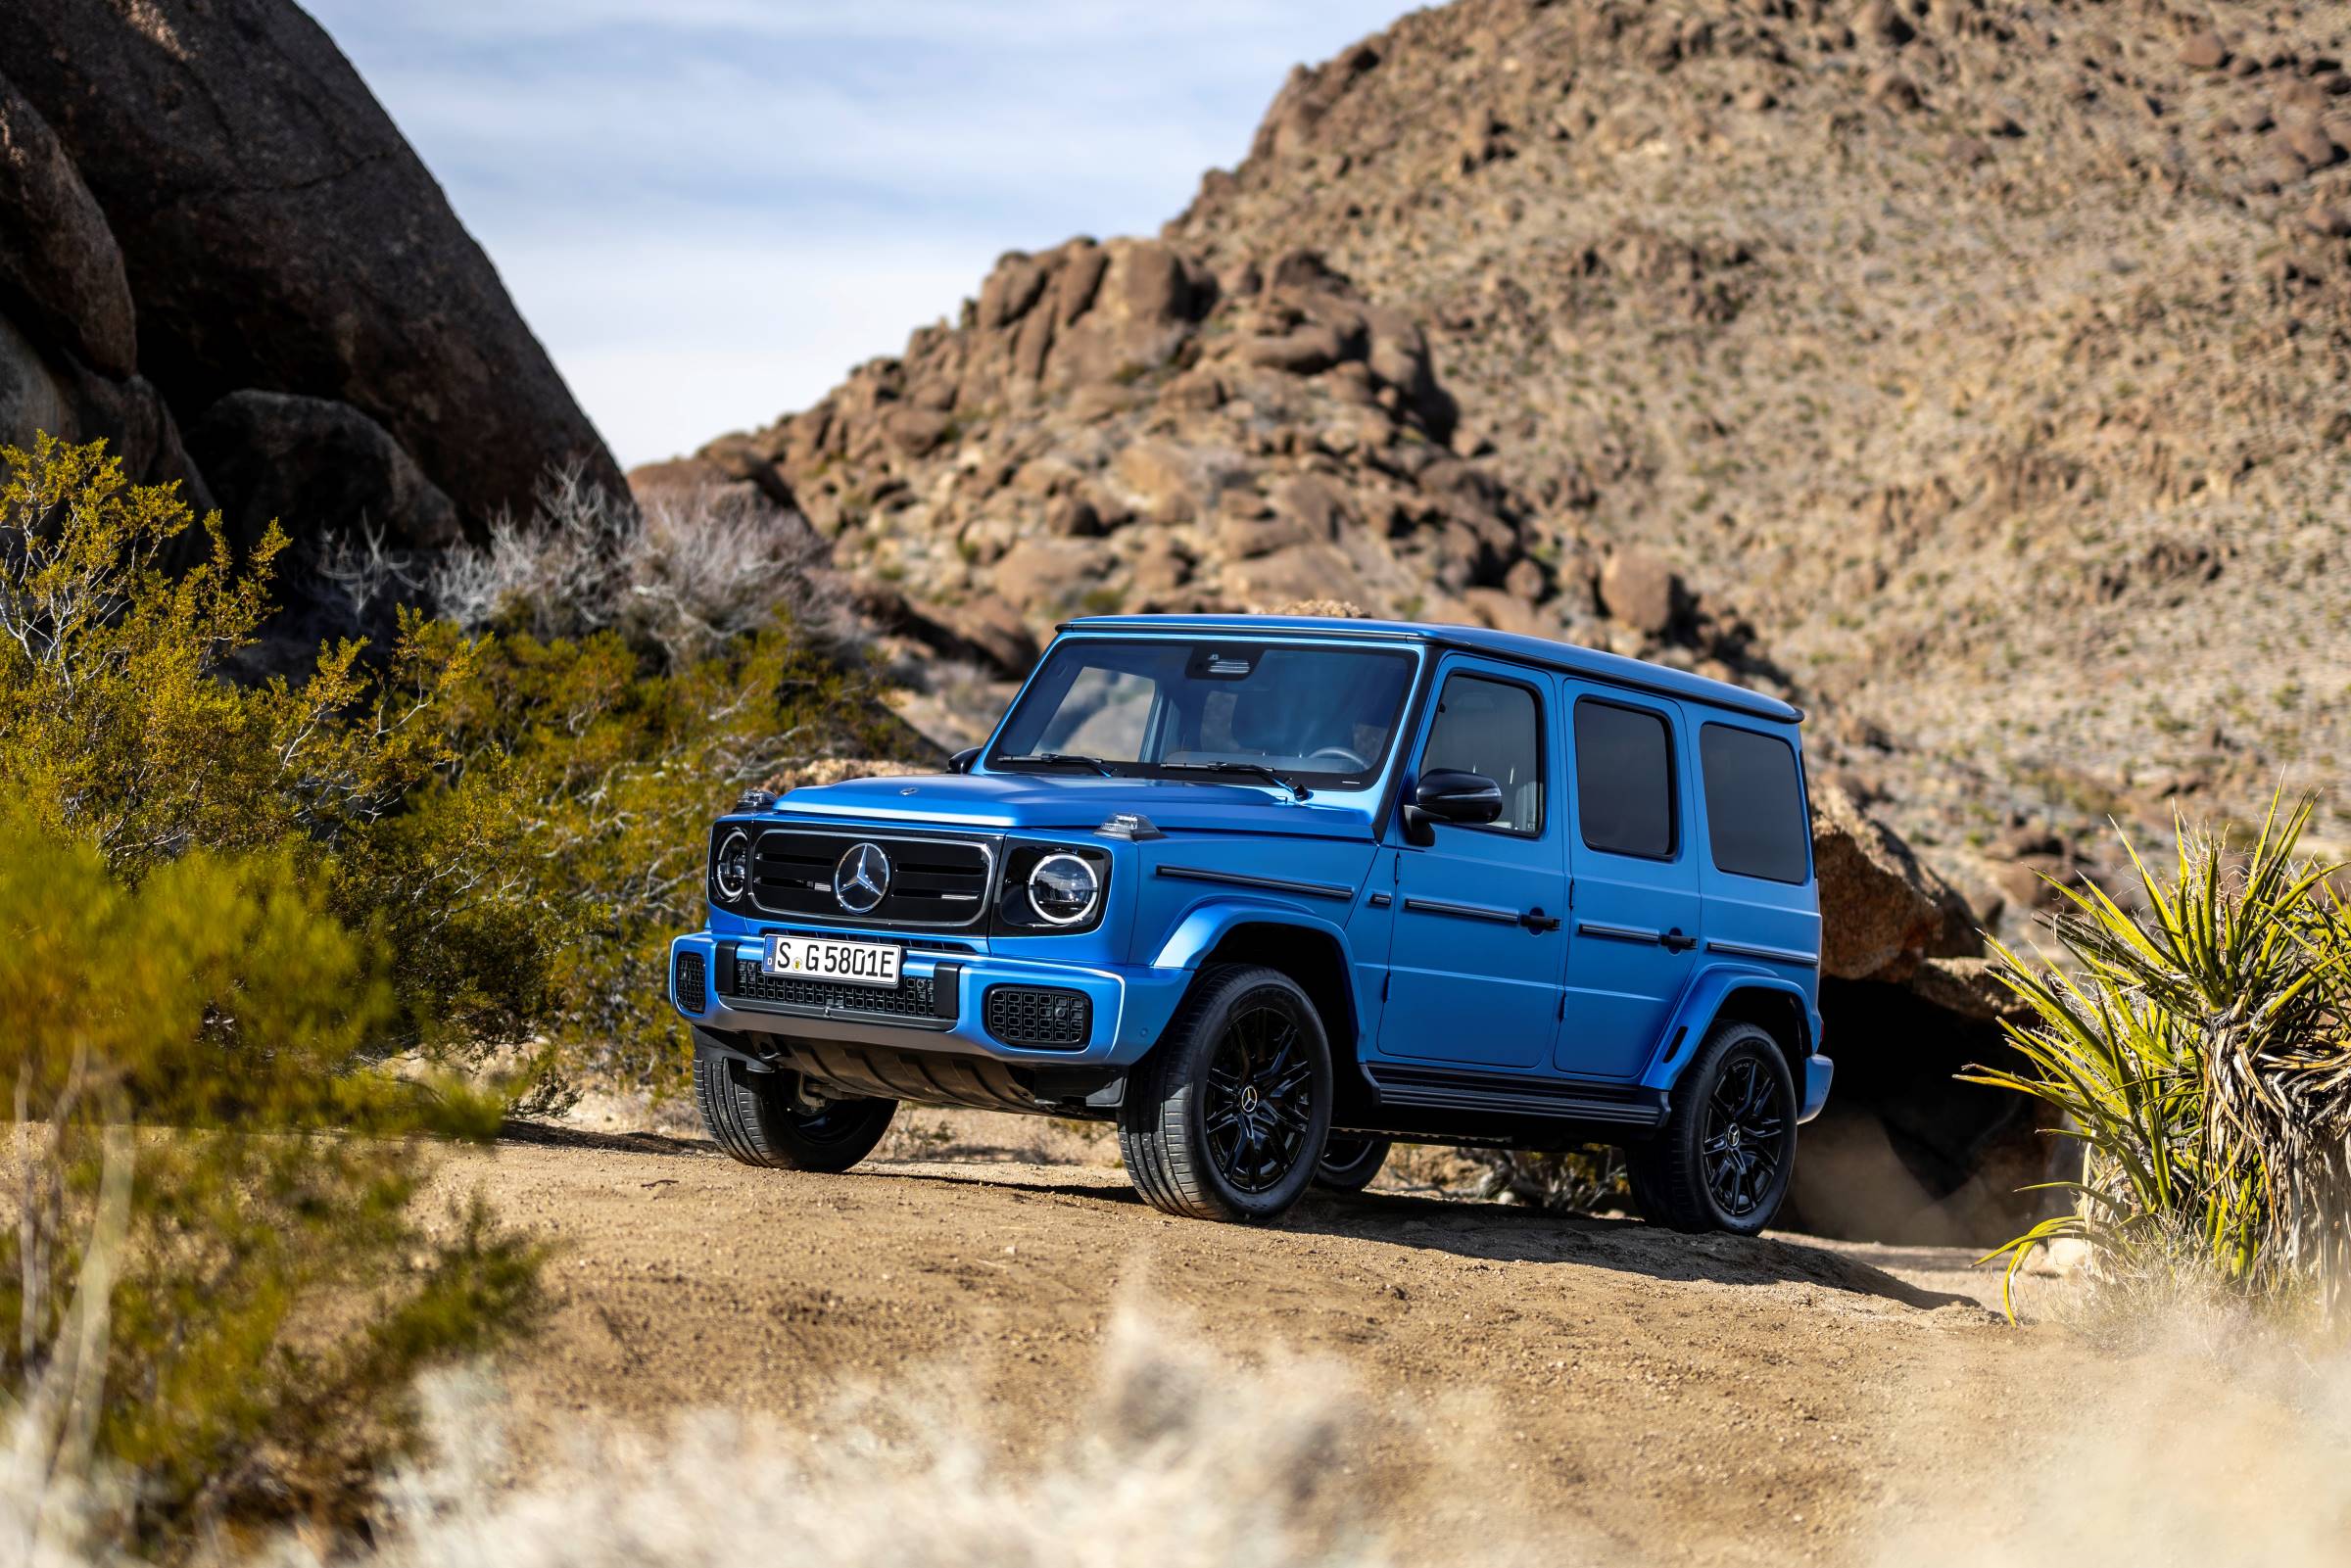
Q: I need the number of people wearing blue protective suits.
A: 0